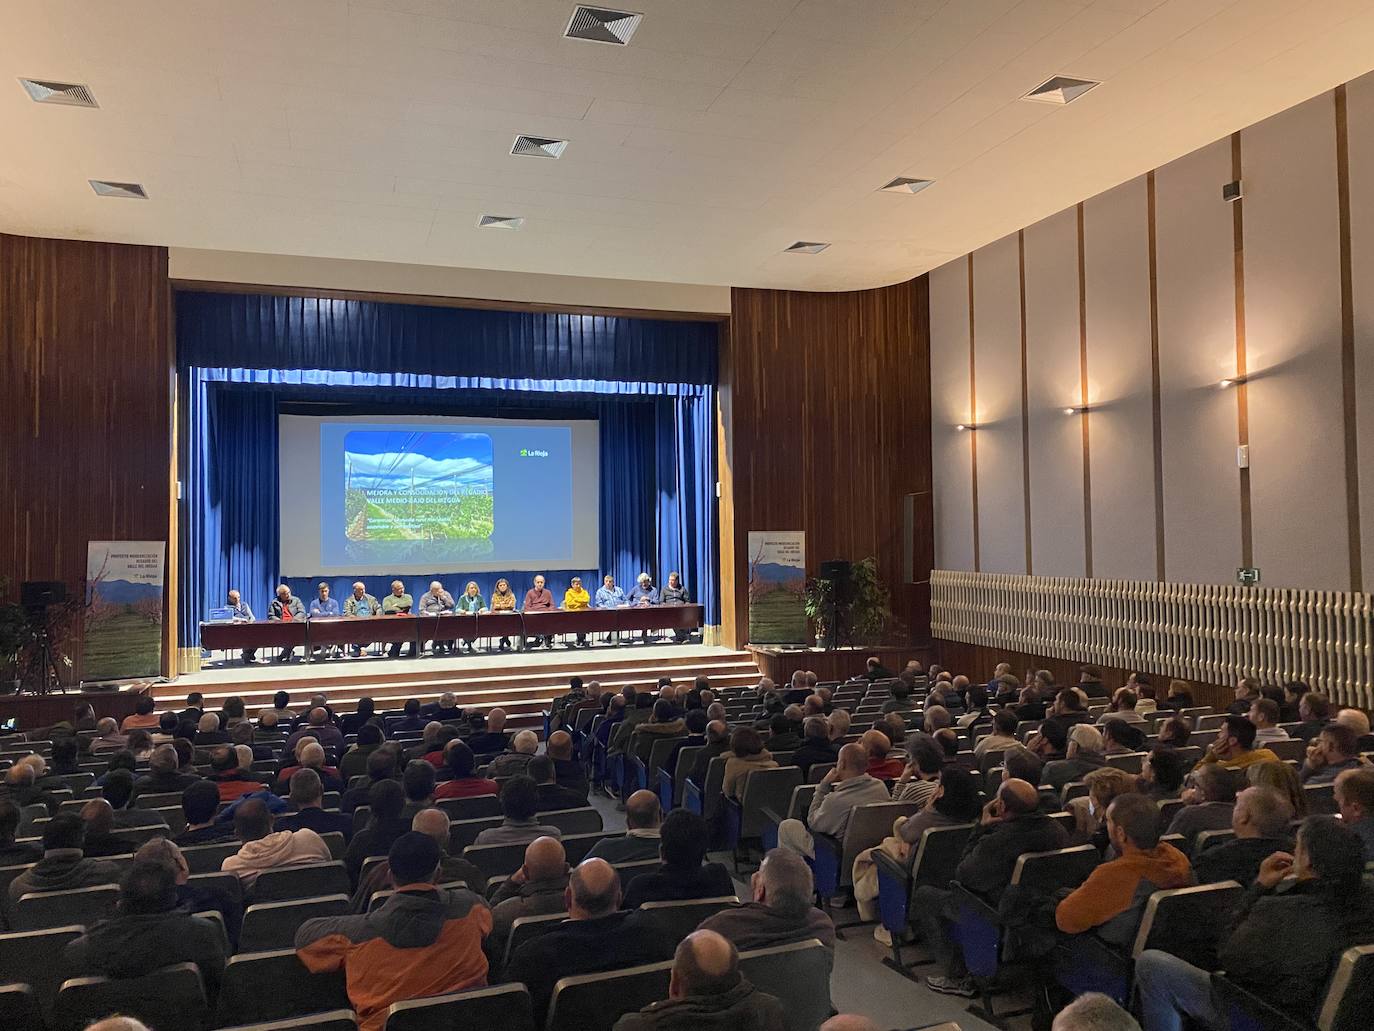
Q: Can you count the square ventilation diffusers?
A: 8